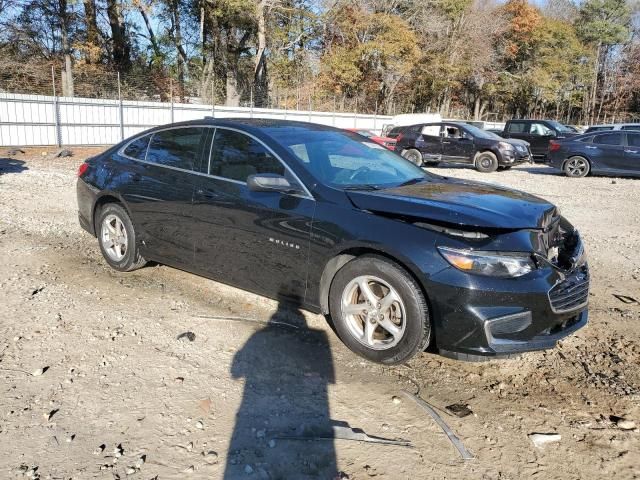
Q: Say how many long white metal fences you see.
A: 1